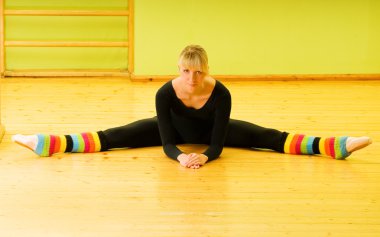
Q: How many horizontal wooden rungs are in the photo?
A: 2